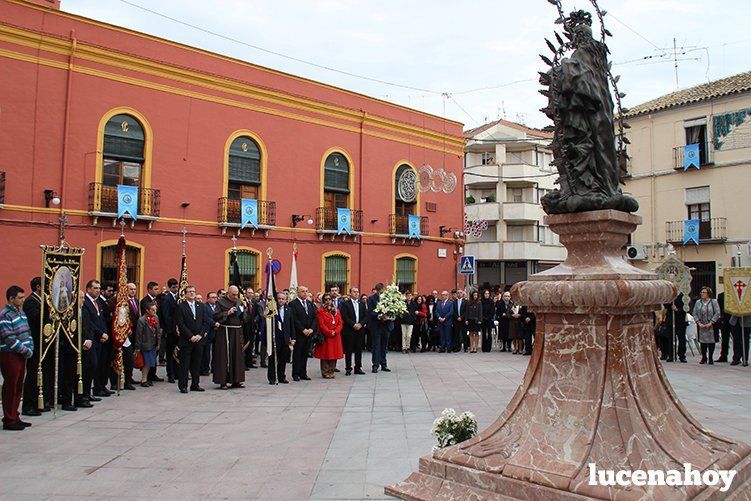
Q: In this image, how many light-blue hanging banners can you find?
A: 6